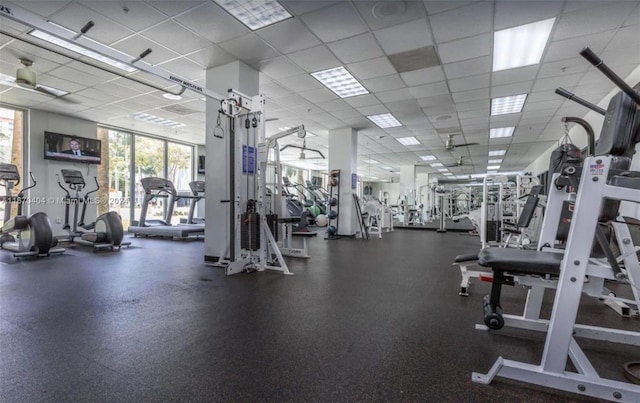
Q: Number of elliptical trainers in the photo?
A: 2